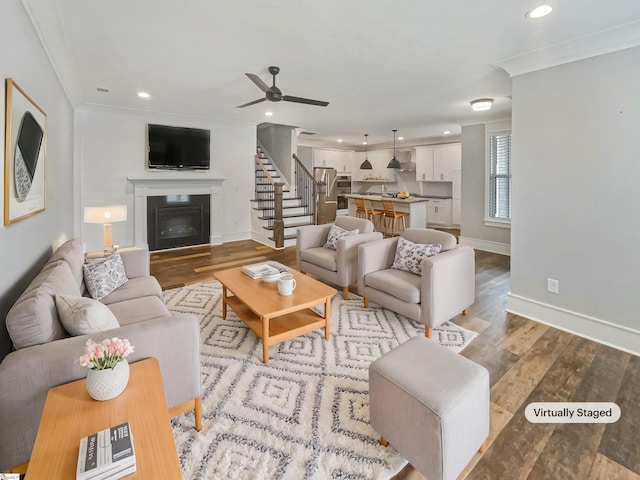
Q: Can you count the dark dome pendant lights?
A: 2